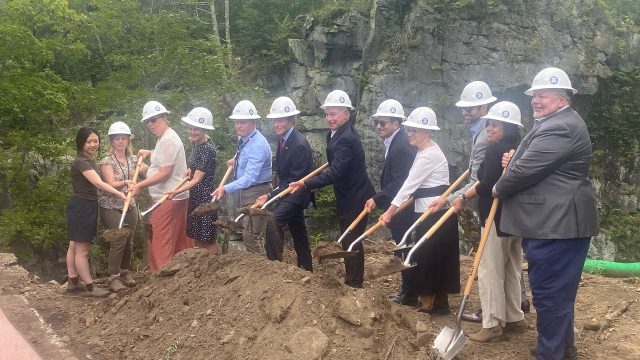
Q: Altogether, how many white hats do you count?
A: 11